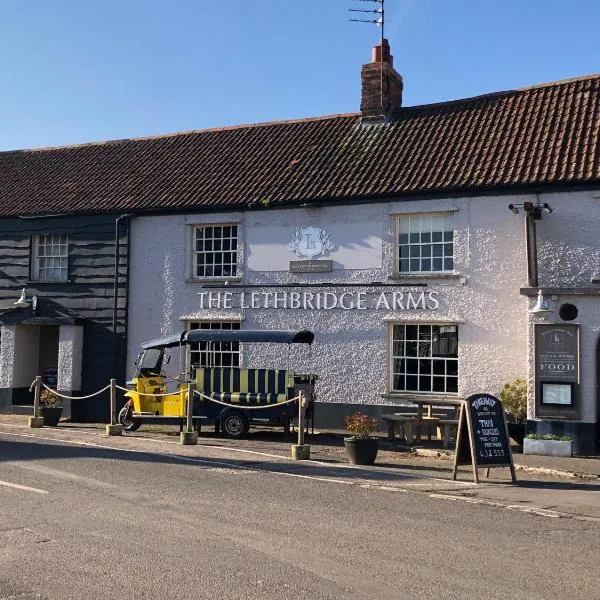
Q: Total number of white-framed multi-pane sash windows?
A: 5